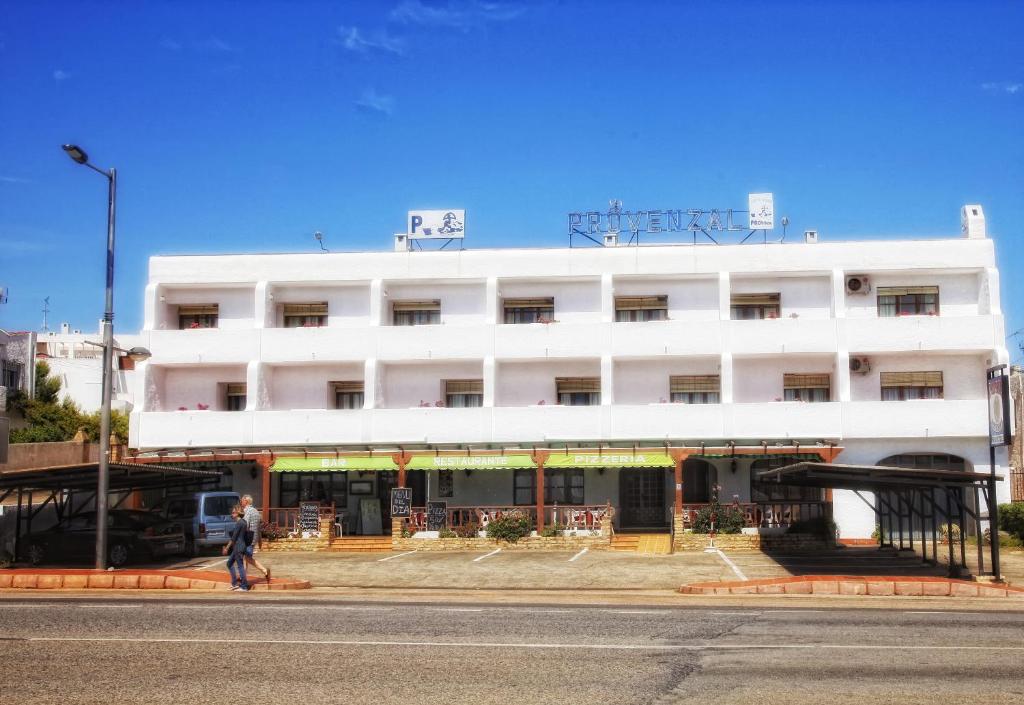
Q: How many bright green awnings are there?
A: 3